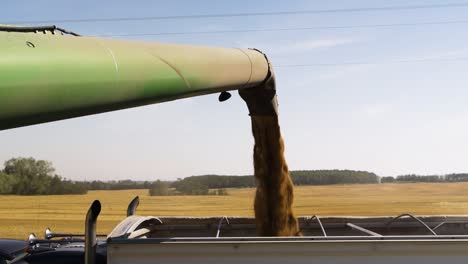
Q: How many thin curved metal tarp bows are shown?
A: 3